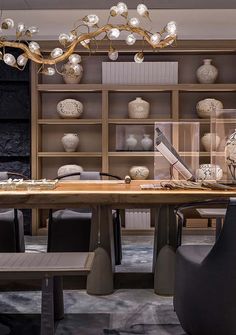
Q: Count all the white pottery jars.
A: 13